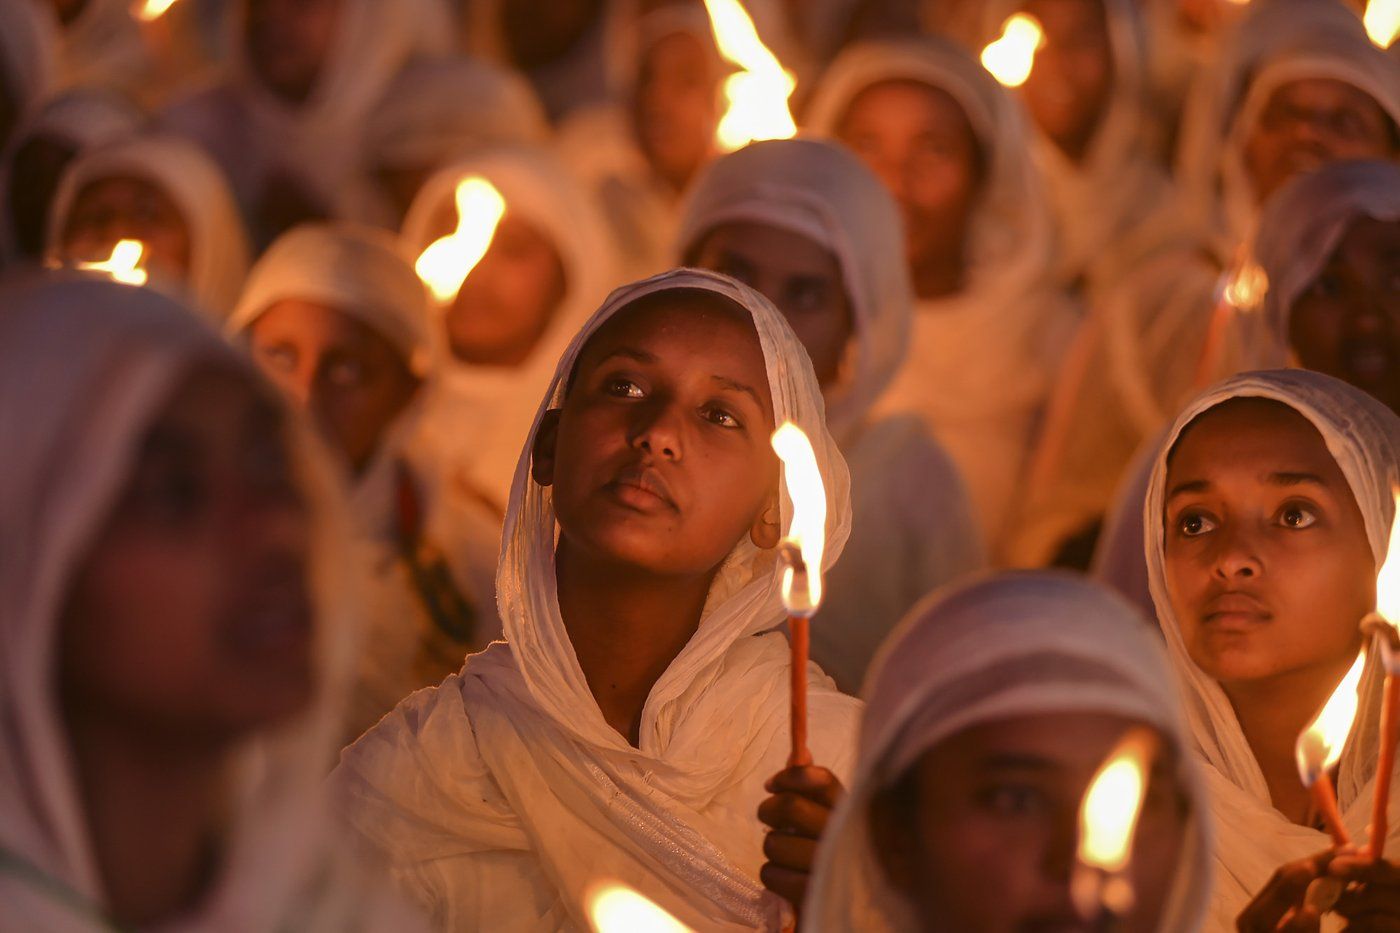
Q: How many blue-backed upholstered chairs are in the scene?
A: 0